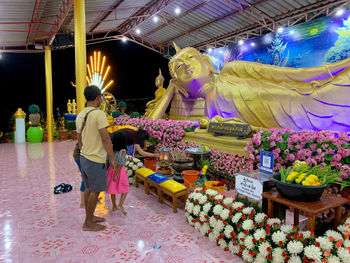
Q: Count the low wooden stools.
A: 3